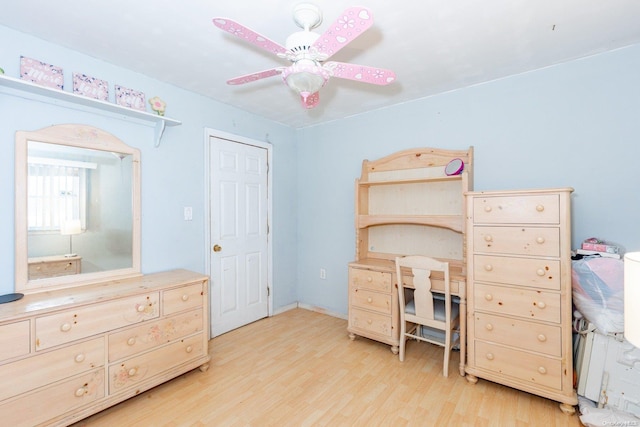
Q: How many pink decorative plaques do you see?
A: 3